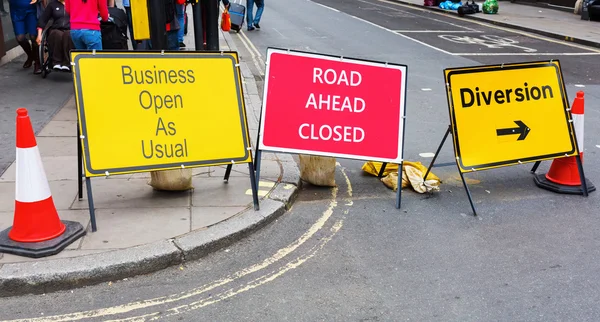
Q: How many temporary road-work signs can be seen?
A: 3